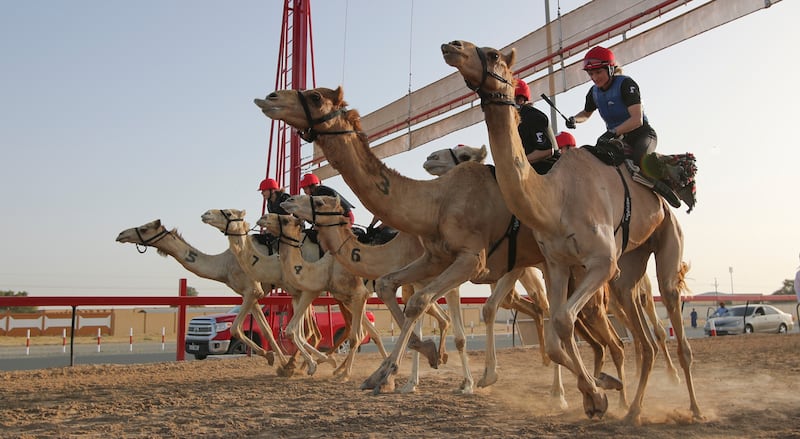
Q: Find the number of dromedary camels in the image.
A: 7